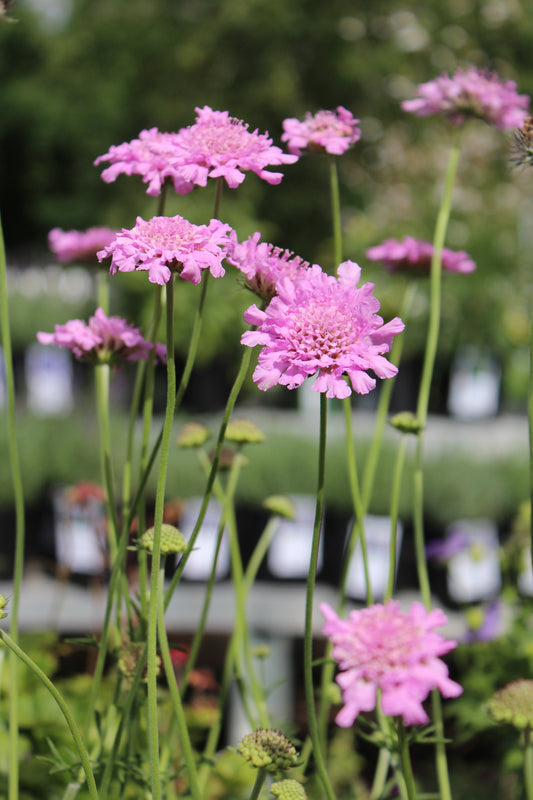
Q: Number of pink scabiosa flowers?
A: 11